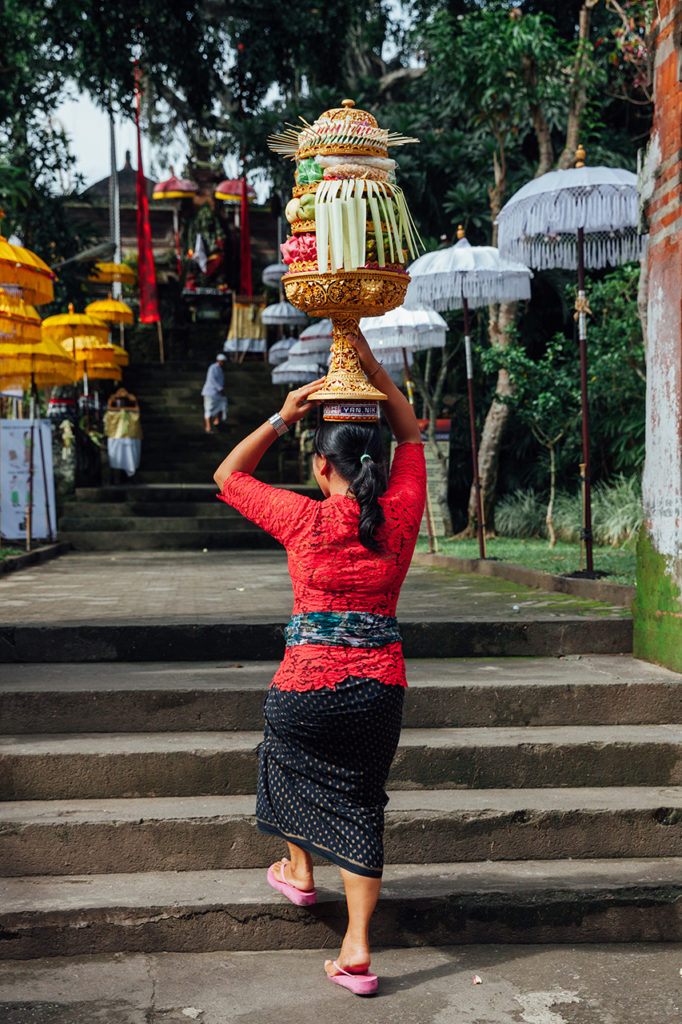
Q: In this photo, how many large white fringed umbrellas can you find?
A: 3